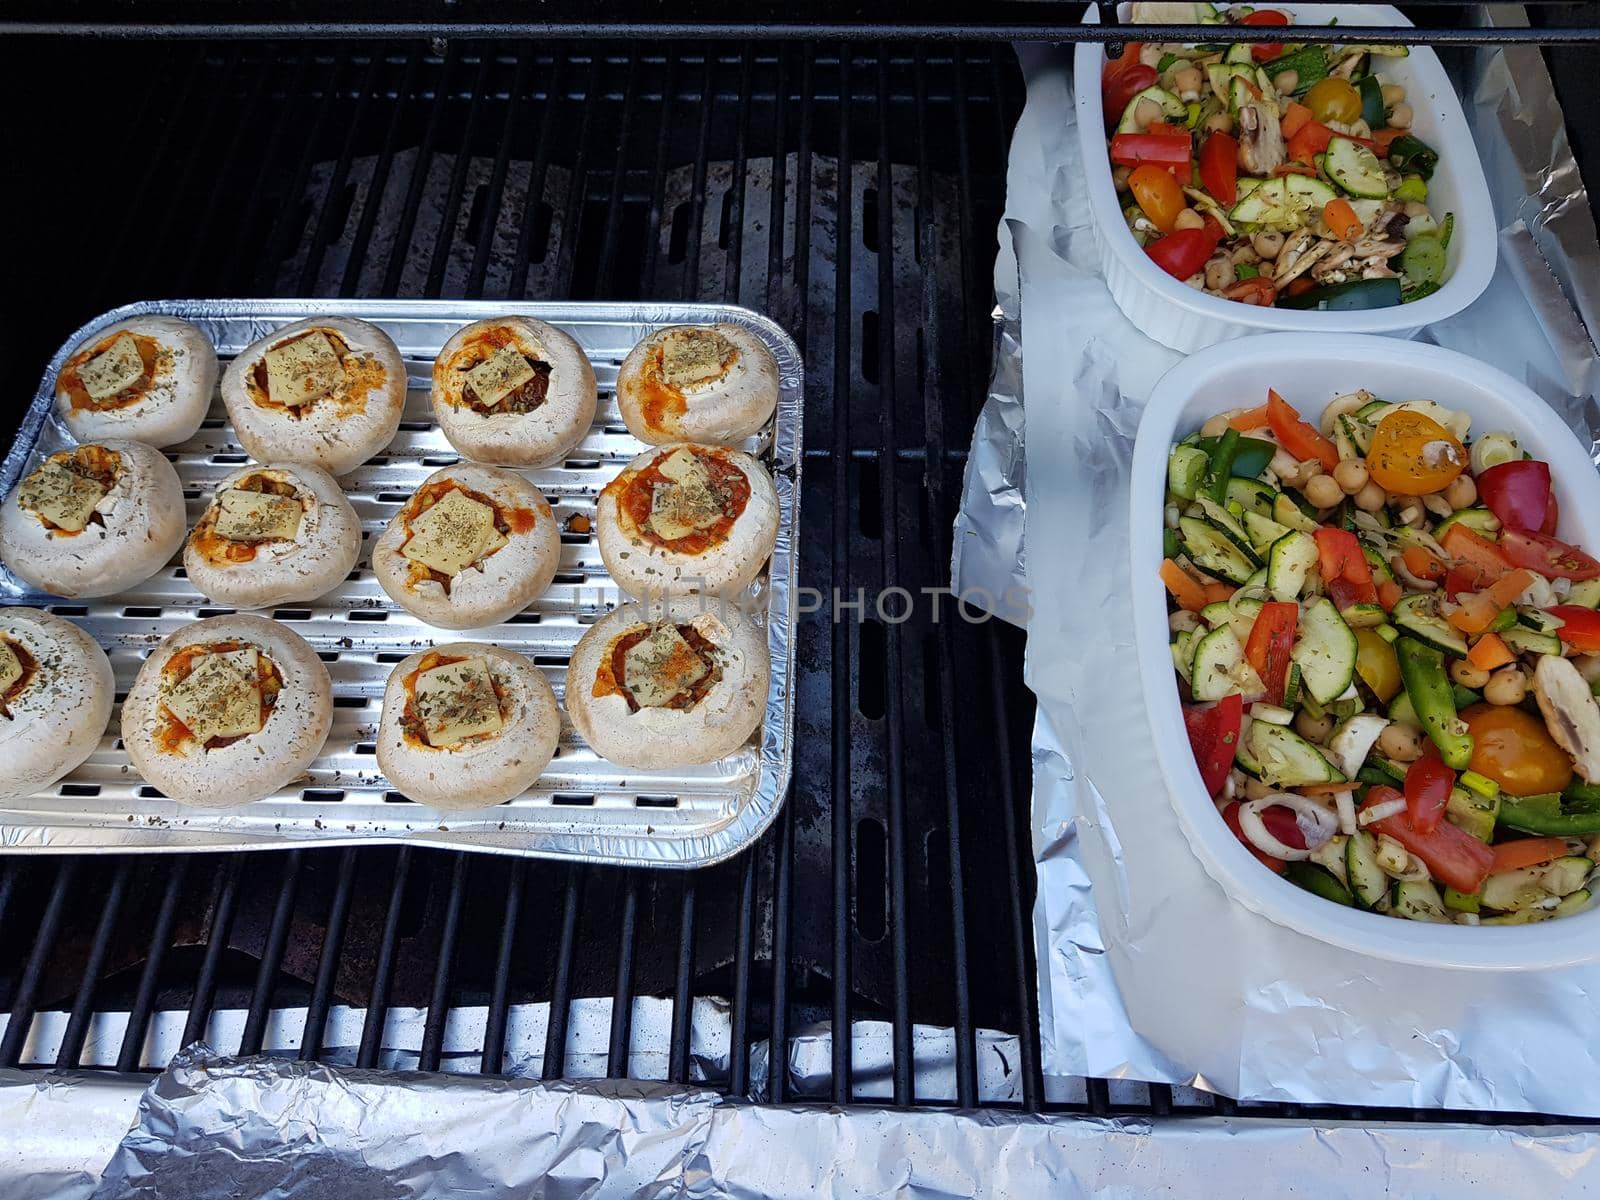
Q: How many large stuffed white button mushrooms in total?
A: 12